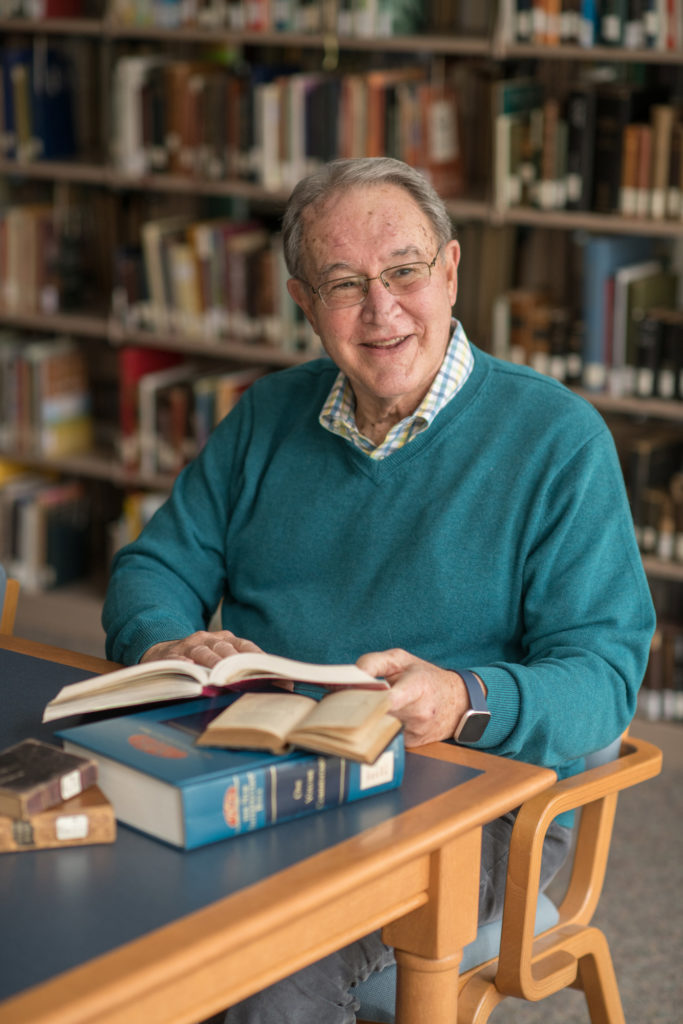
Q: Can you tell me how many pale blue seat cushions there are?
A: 1